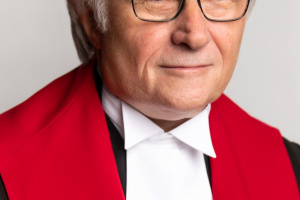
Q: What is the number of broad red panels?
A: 2